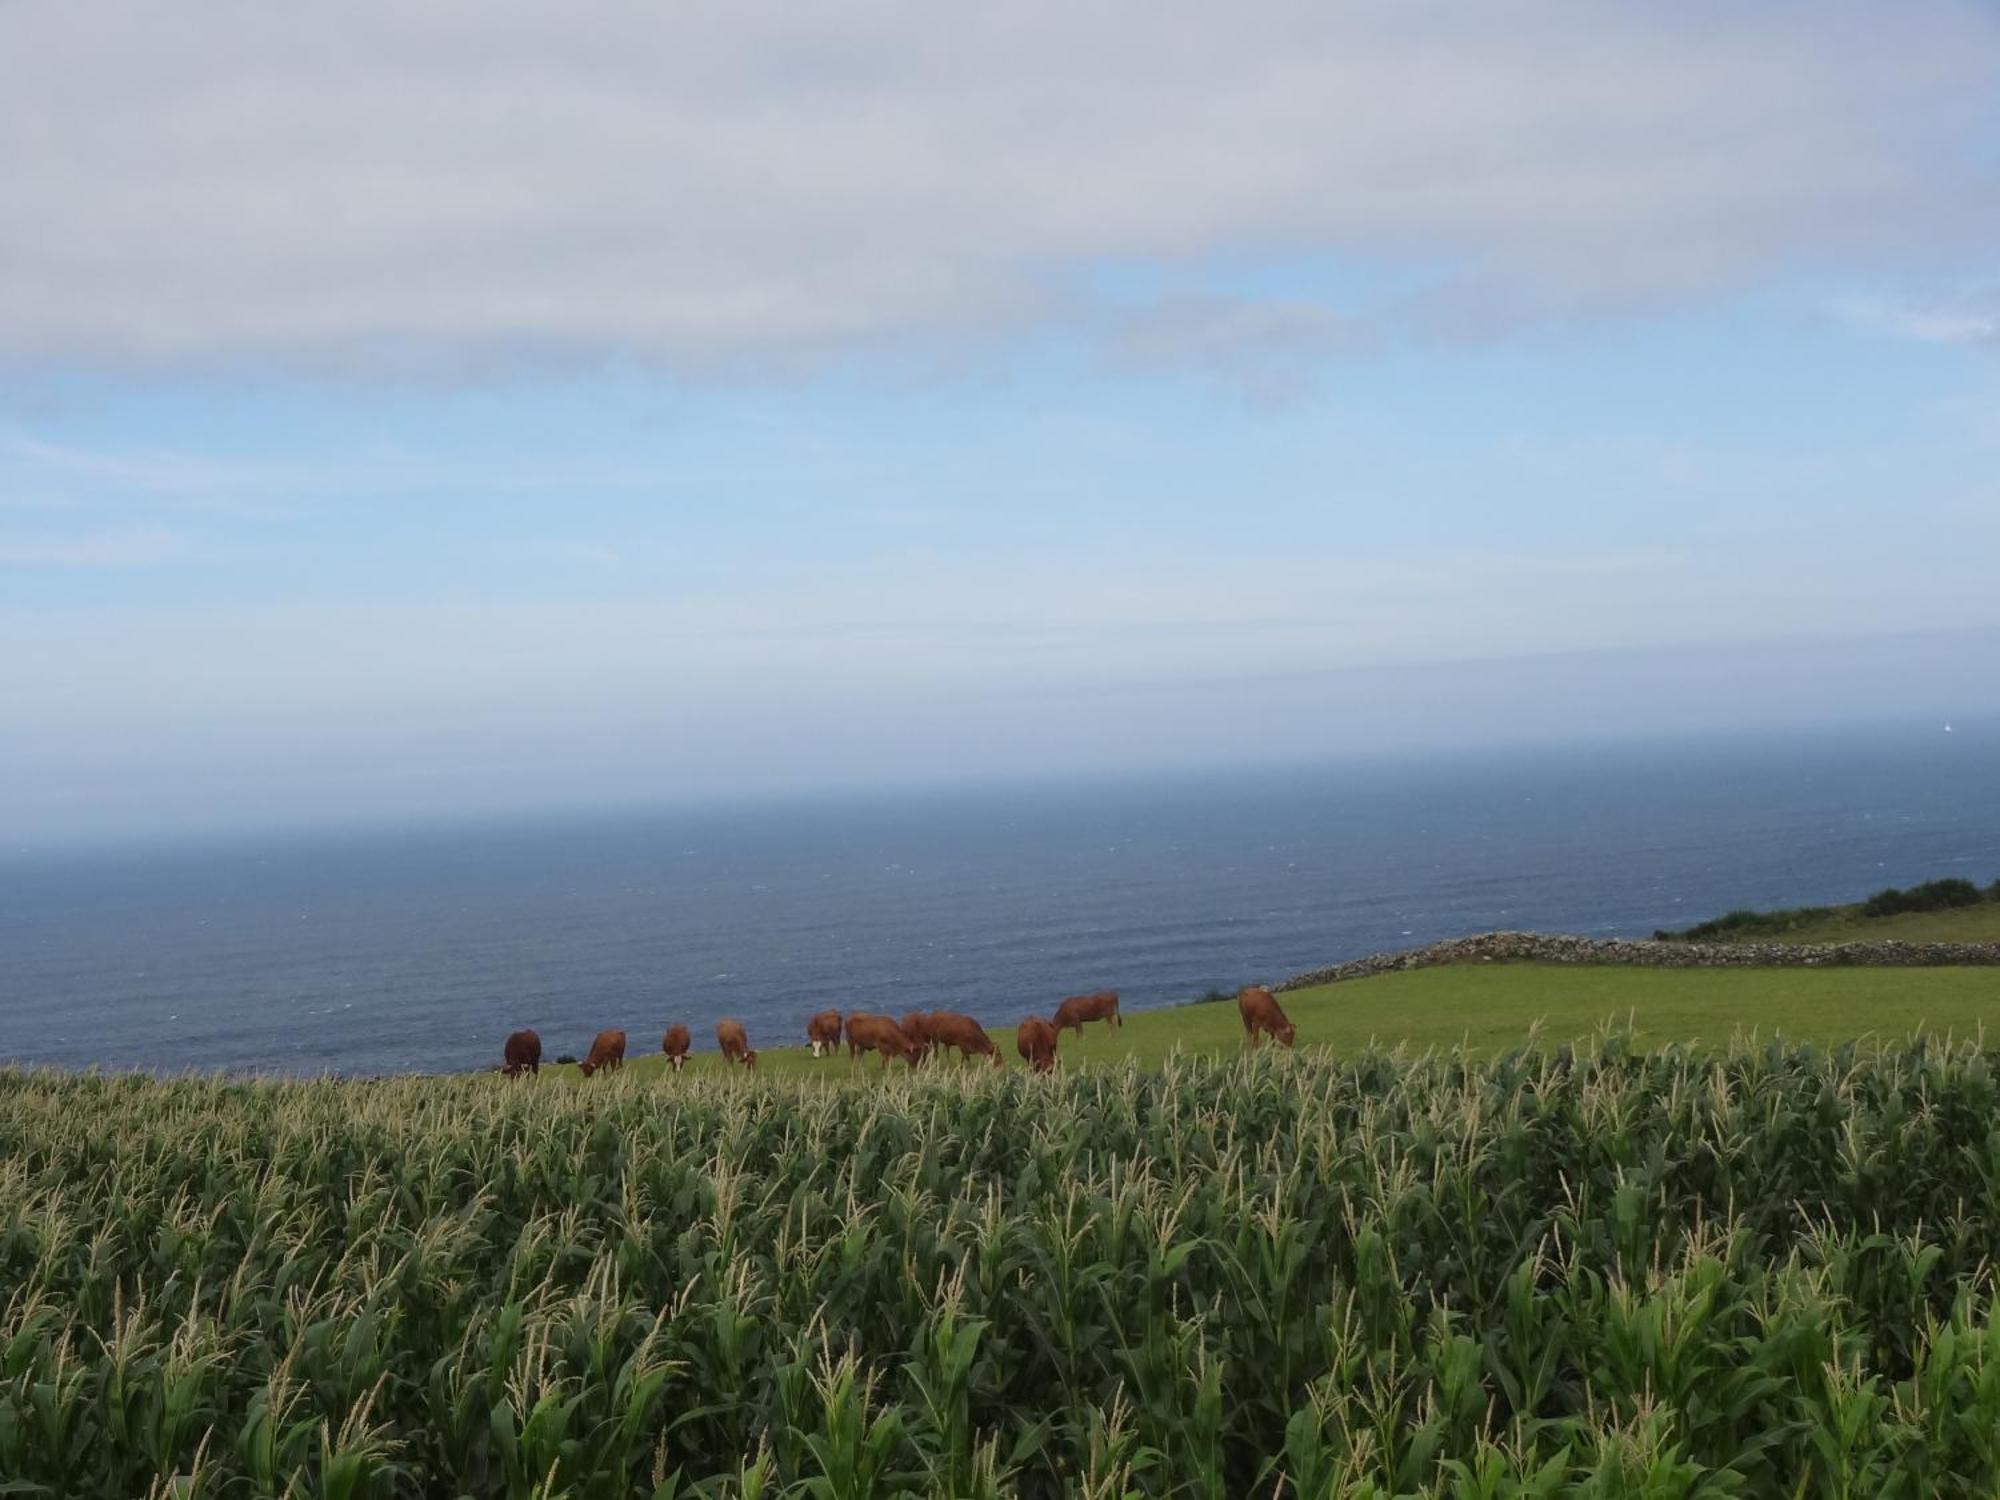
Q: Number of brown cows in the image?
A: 11